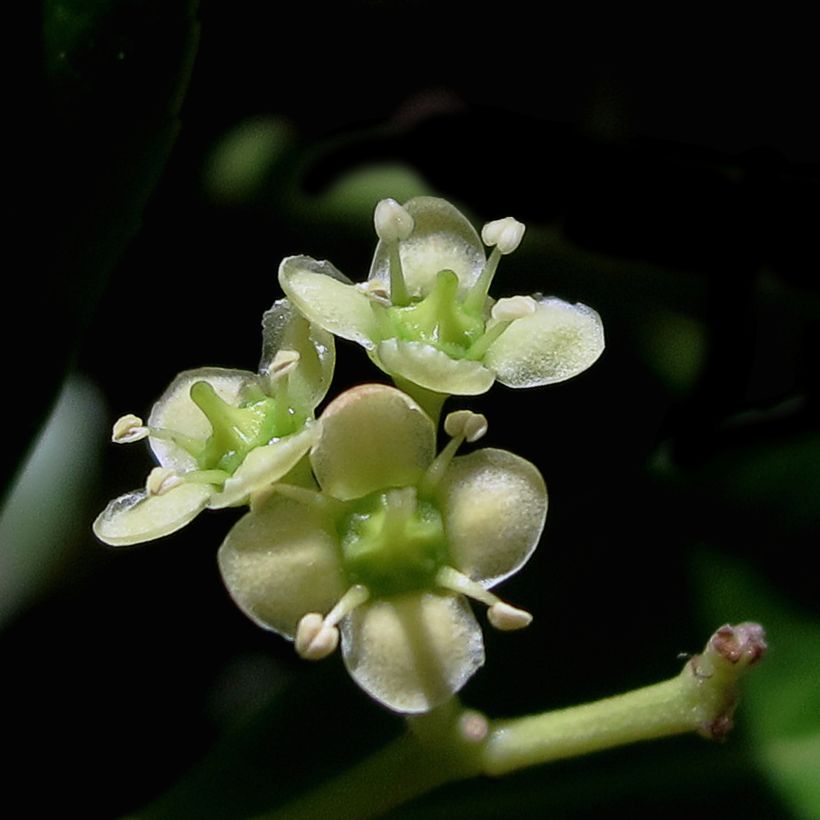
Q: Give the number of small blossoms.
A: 3